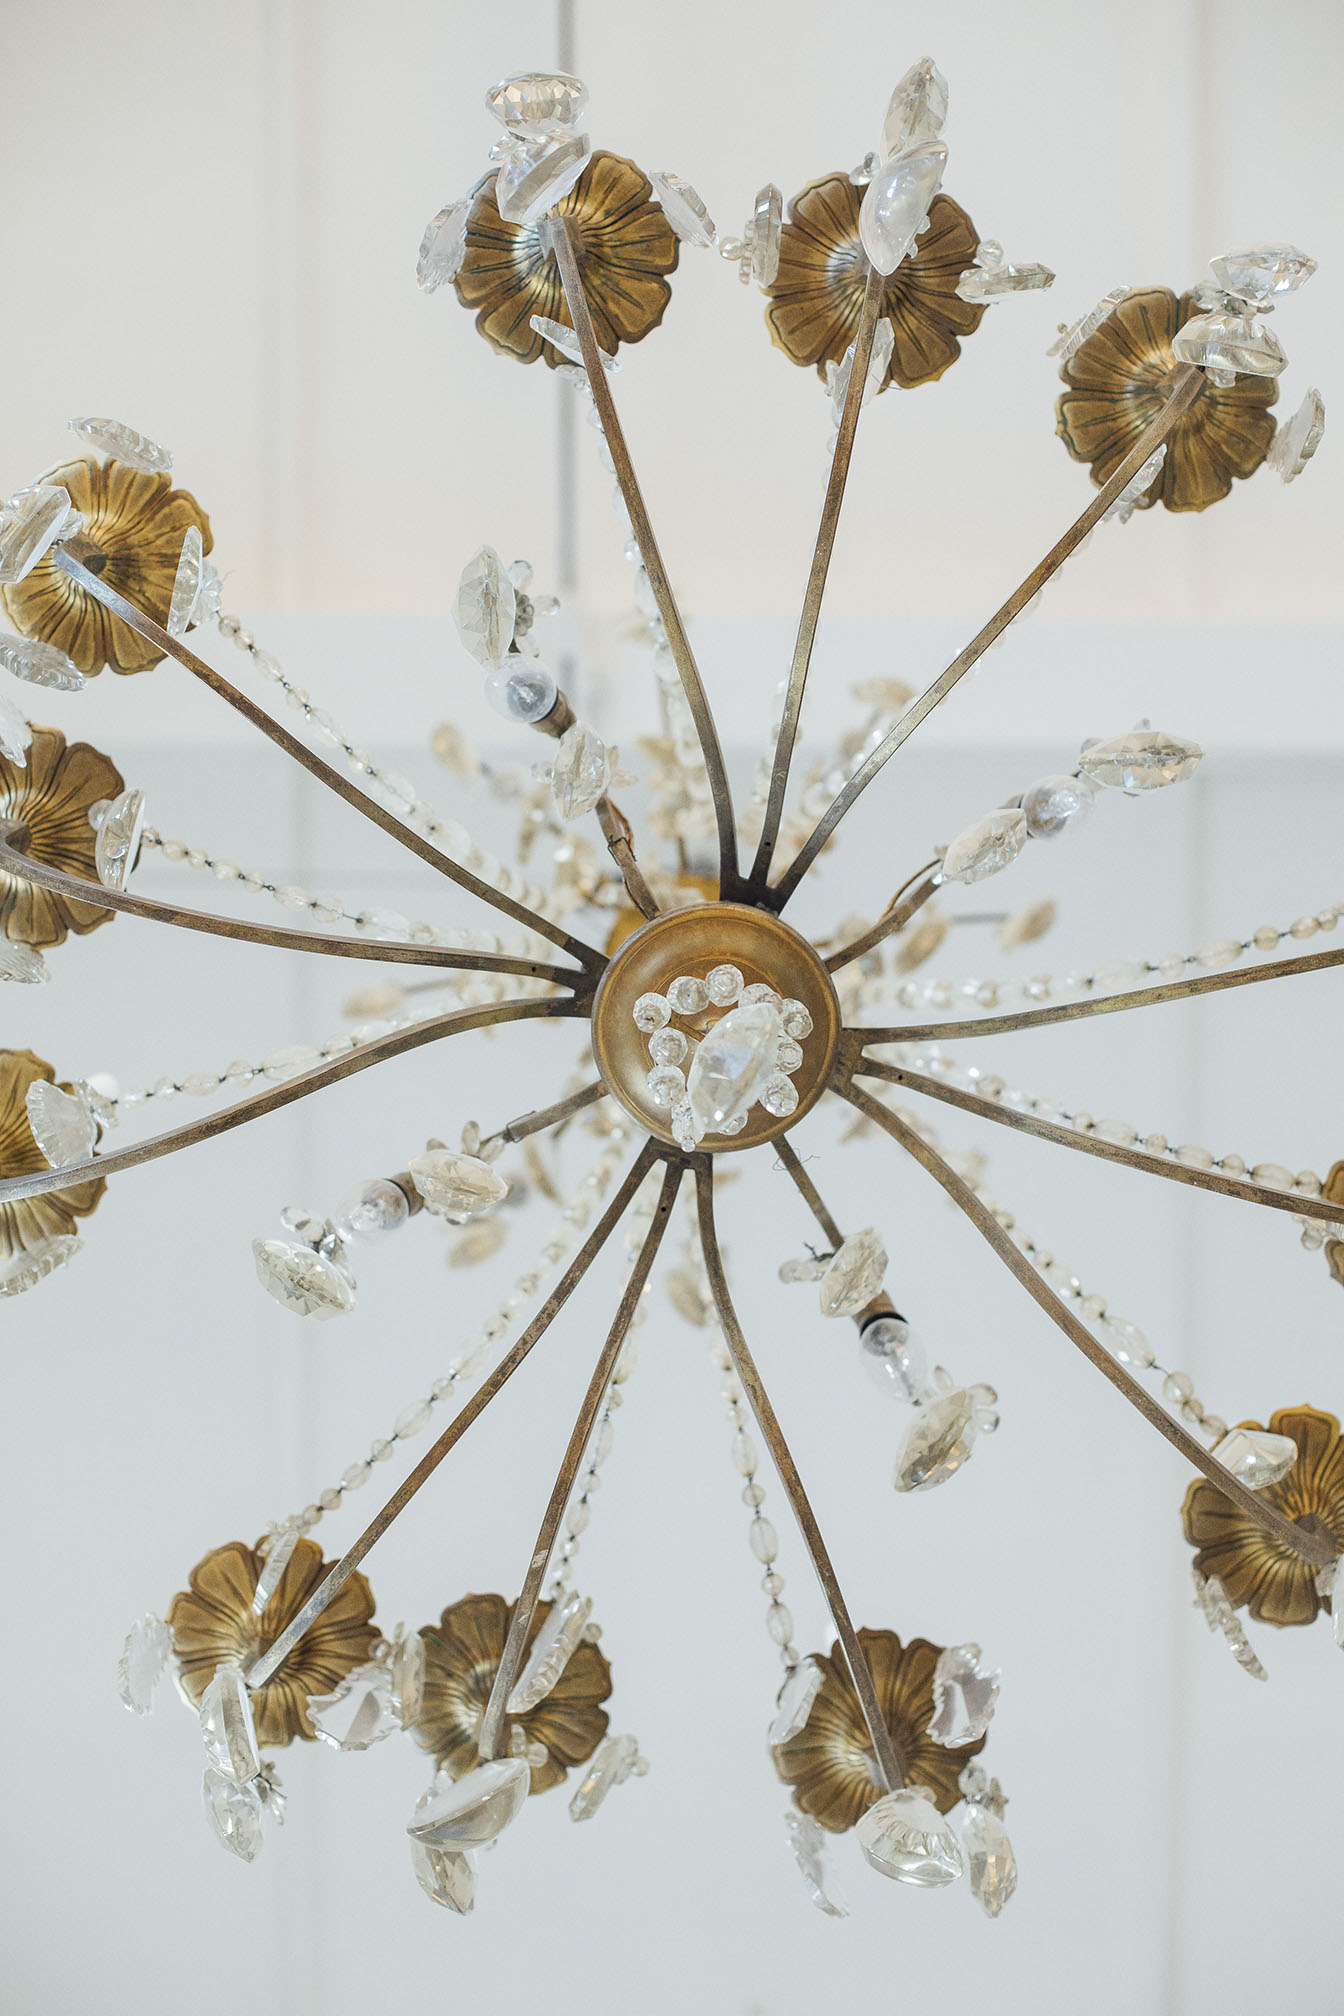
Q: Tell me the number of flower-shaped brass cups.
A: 11